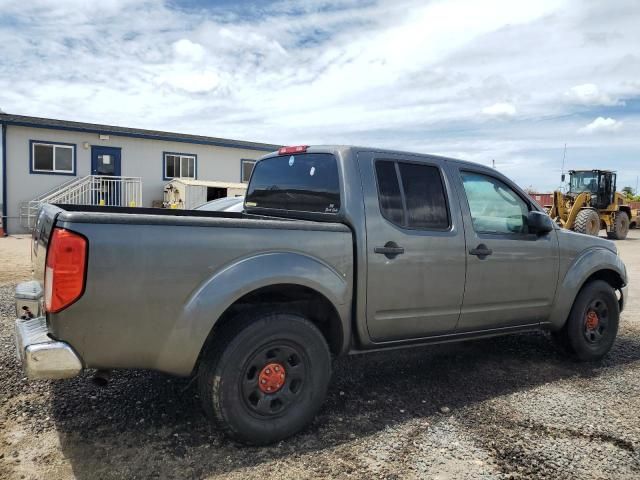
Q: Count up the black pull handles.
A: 2